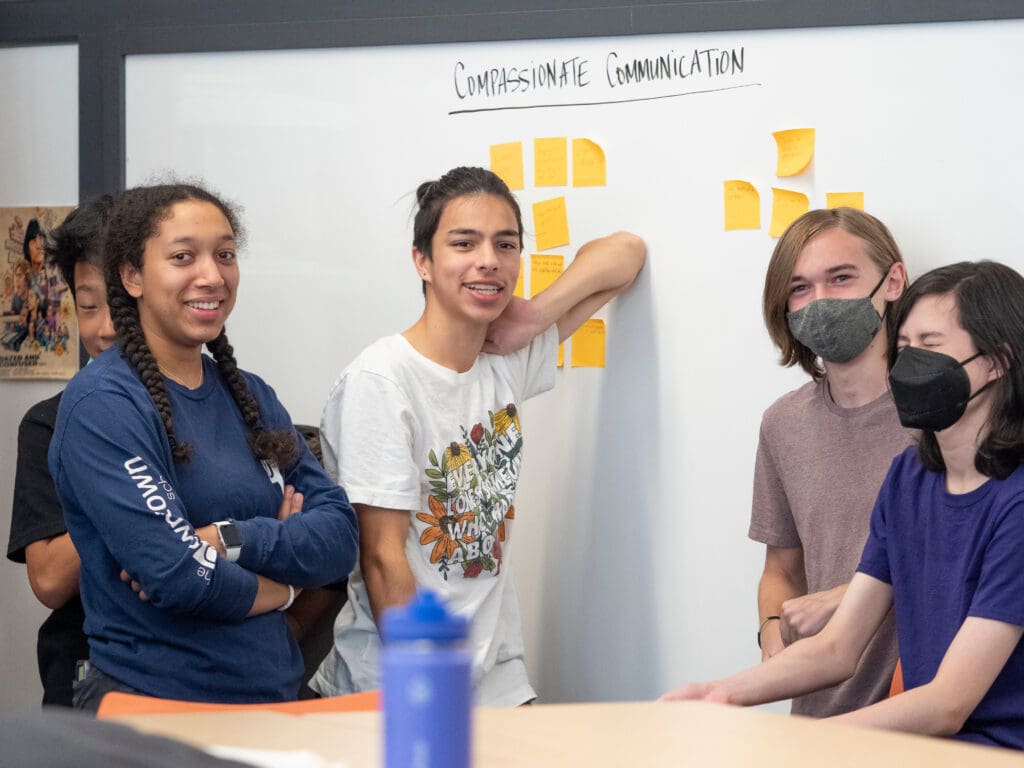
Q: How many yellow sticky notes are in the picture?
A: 12